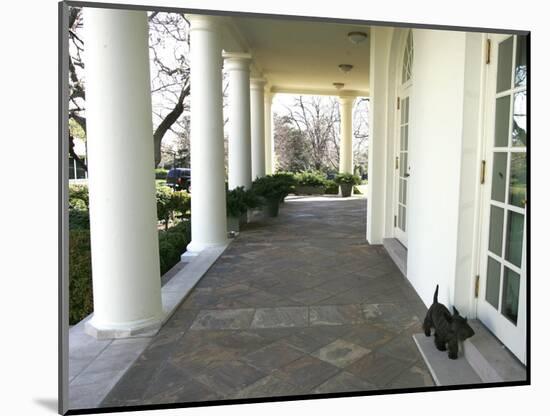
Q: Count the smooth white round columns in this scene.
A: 6